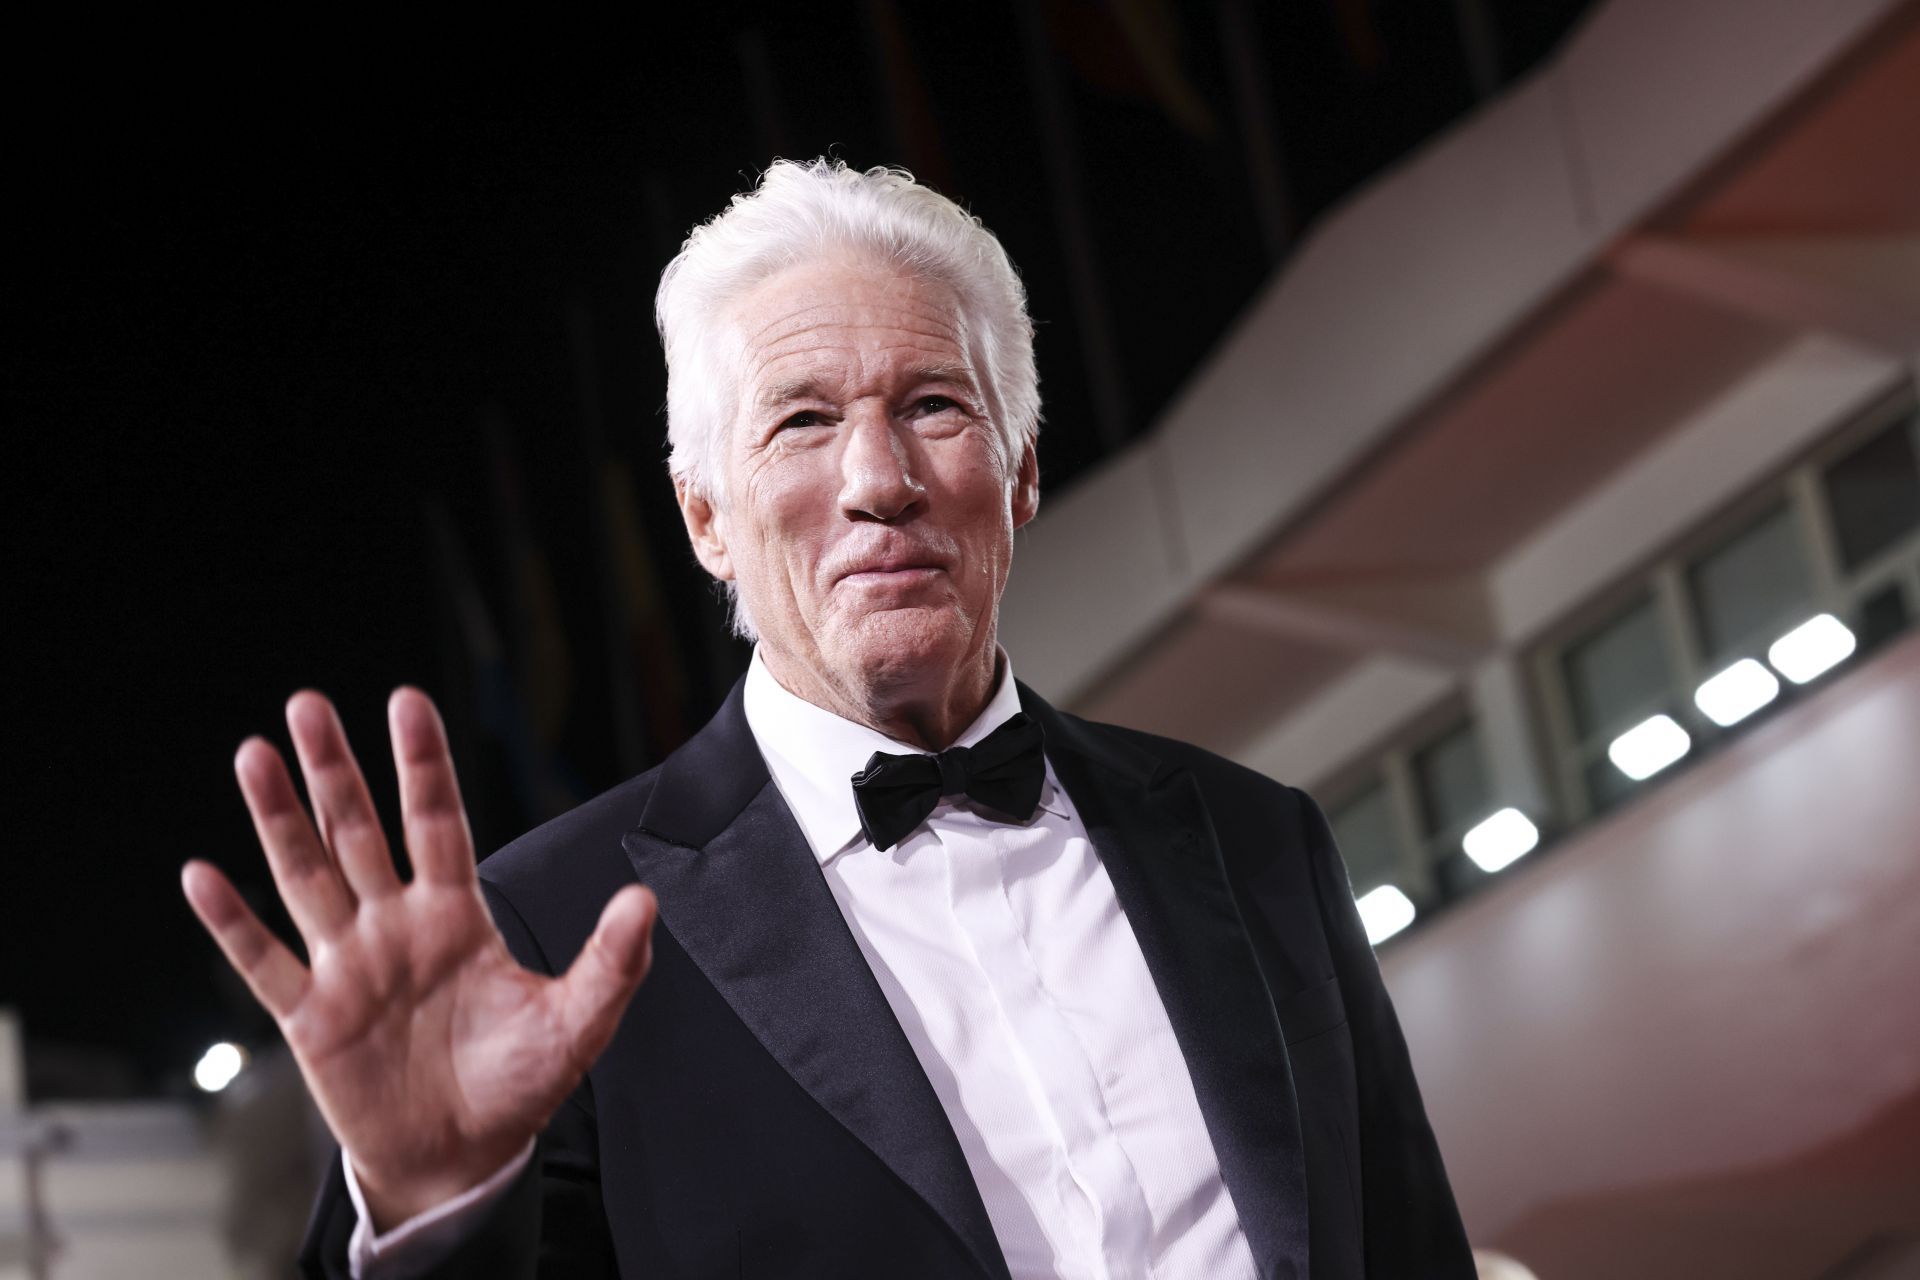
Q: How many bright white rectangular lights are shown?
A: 5